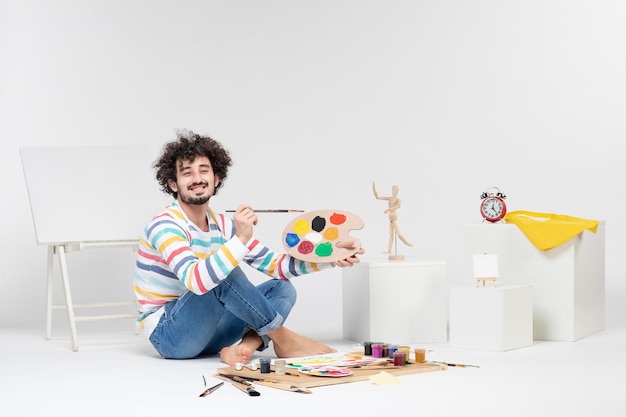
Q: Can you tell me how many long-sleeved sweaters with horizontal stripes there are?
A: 1